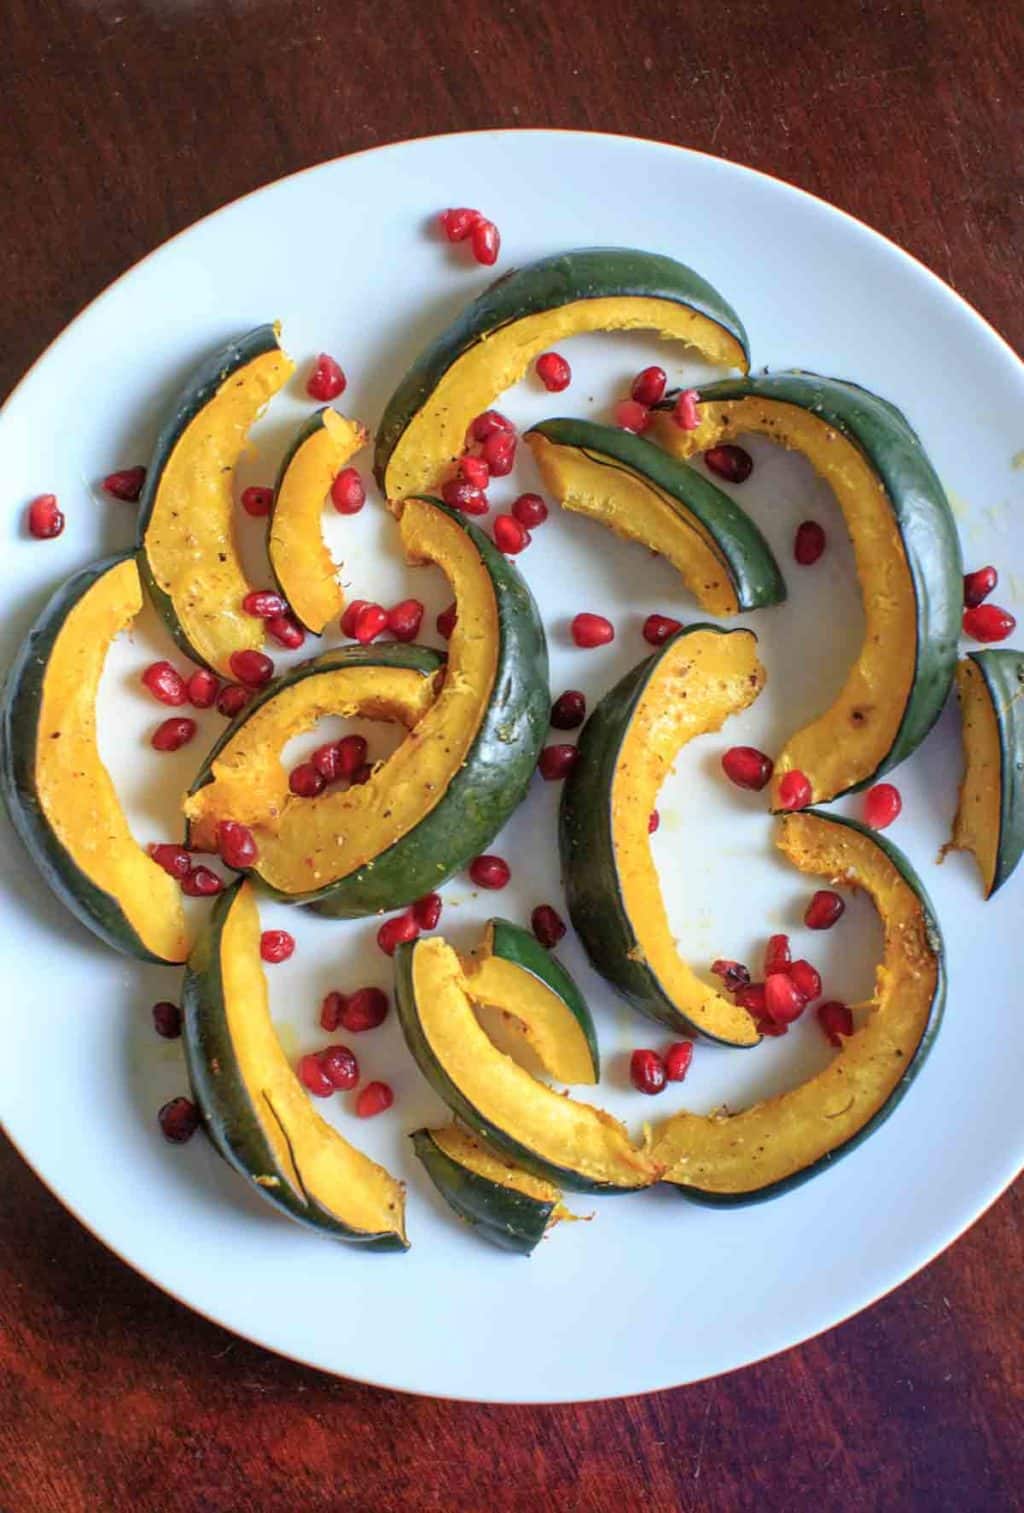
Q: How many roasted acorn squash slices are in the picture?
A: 15